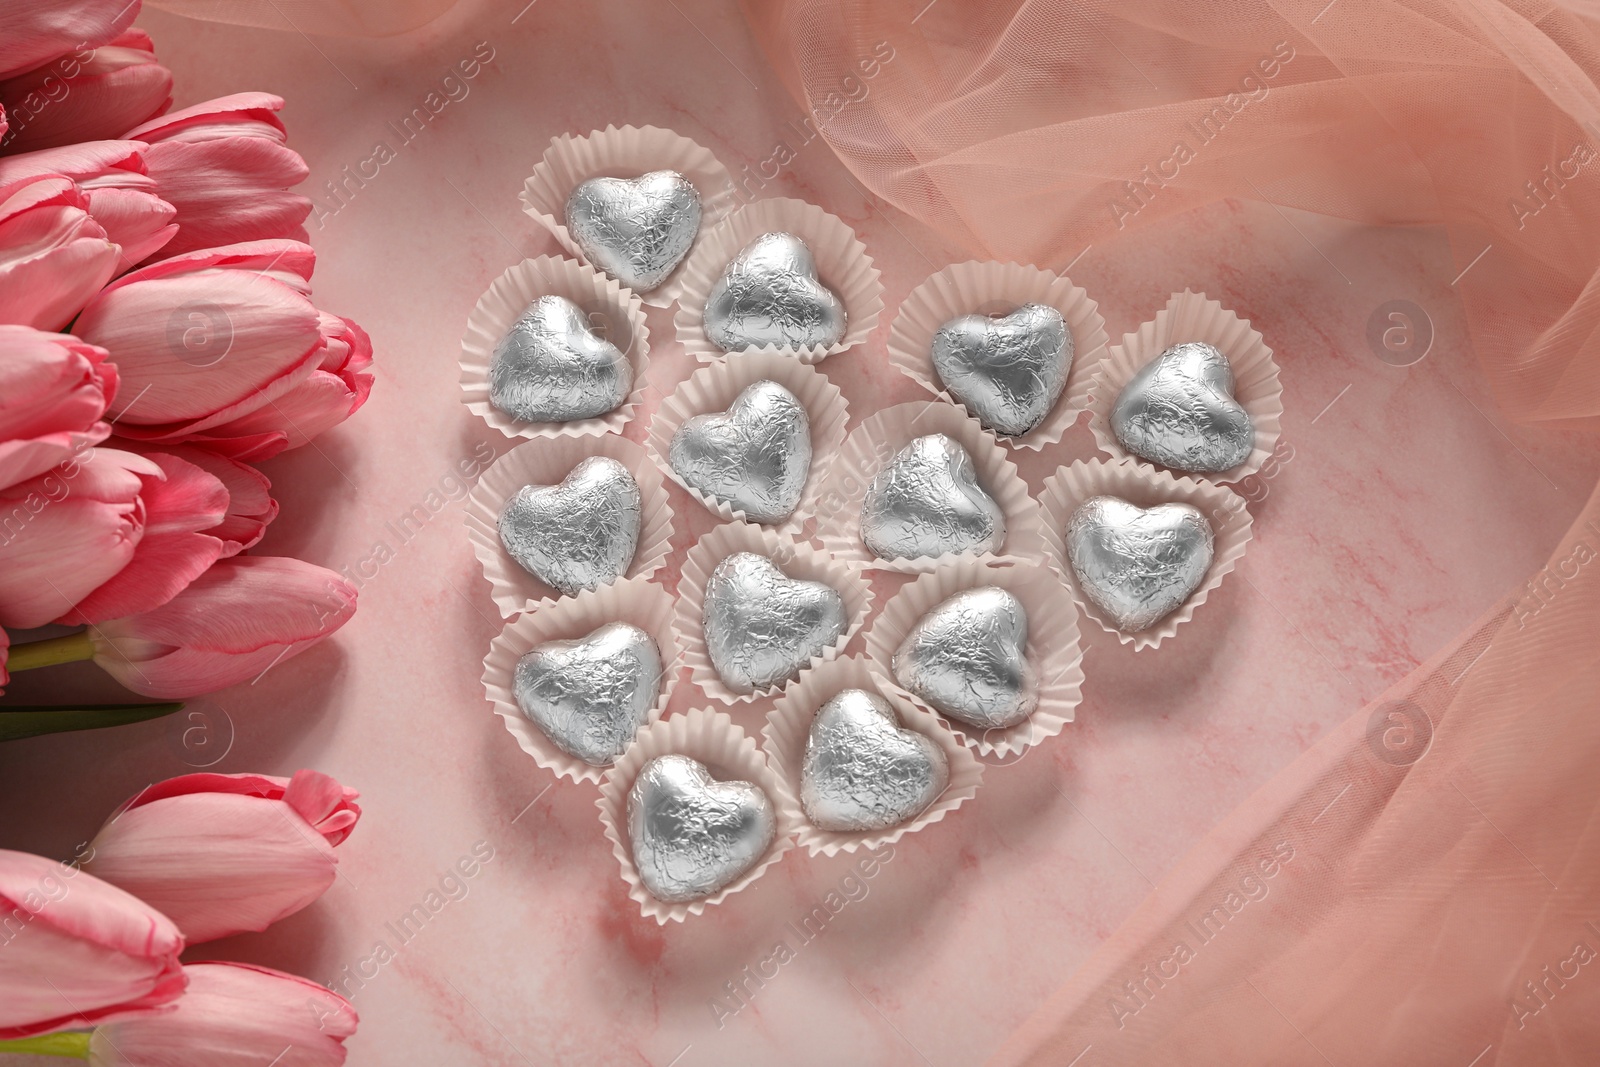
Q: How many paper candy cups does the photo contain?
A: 14